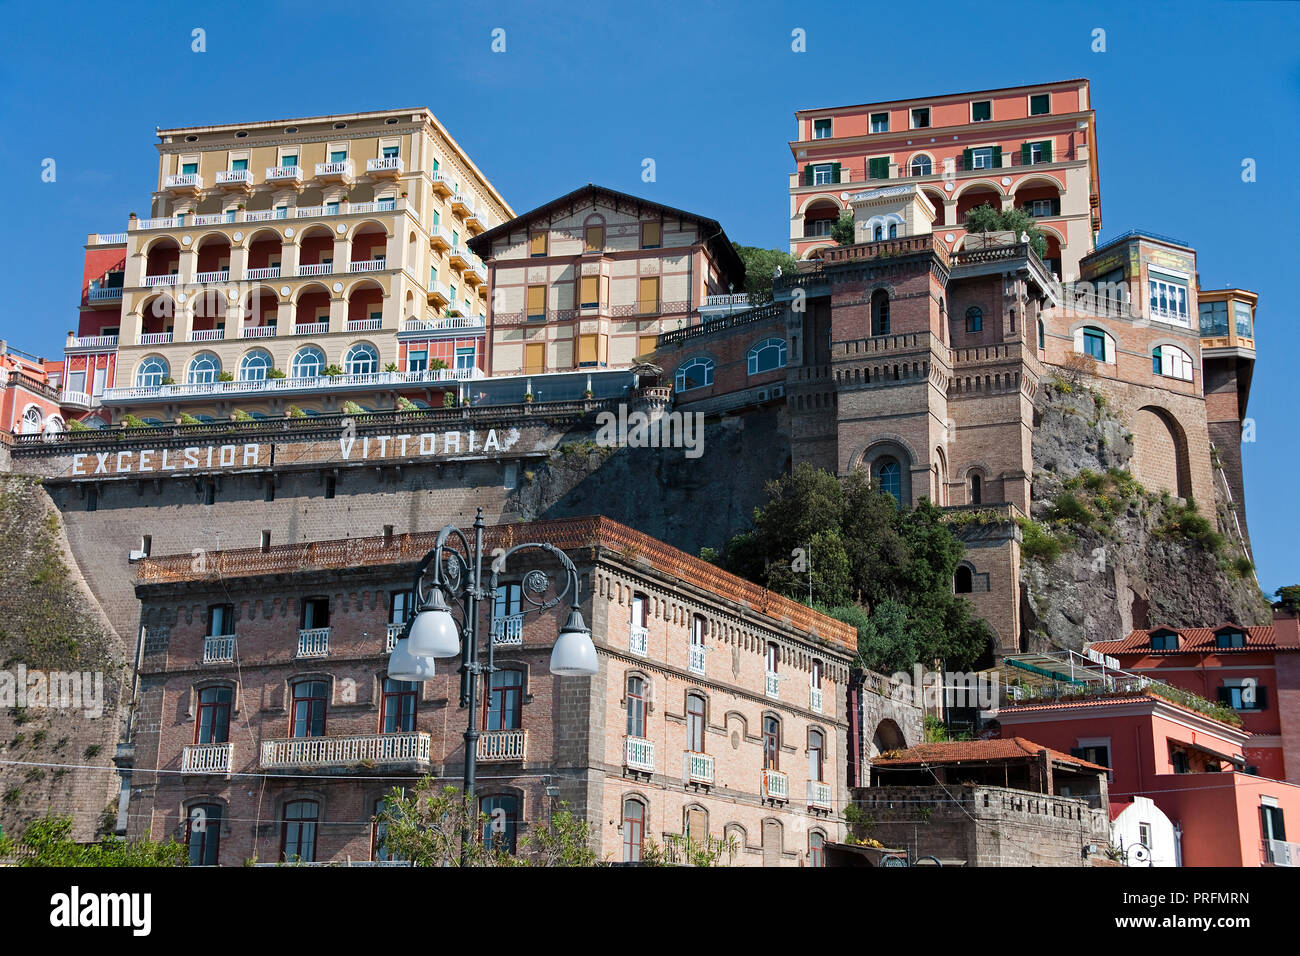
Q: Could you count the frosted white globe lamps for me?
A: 3